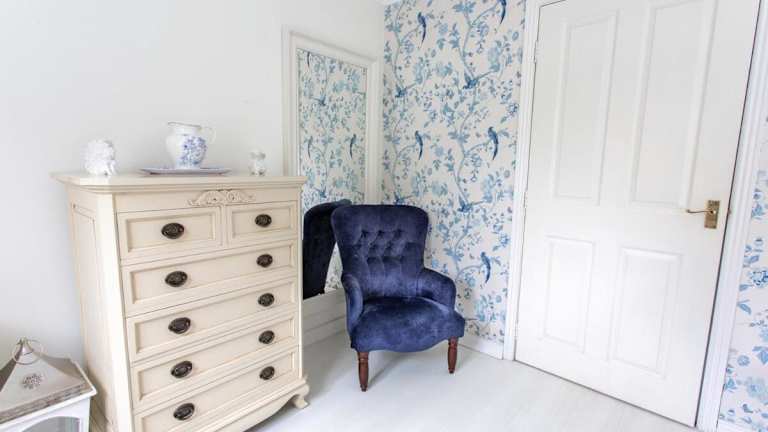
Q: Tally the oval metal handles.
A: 10